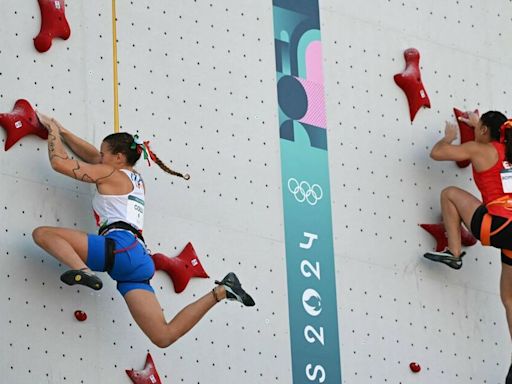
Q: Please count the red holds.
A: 9